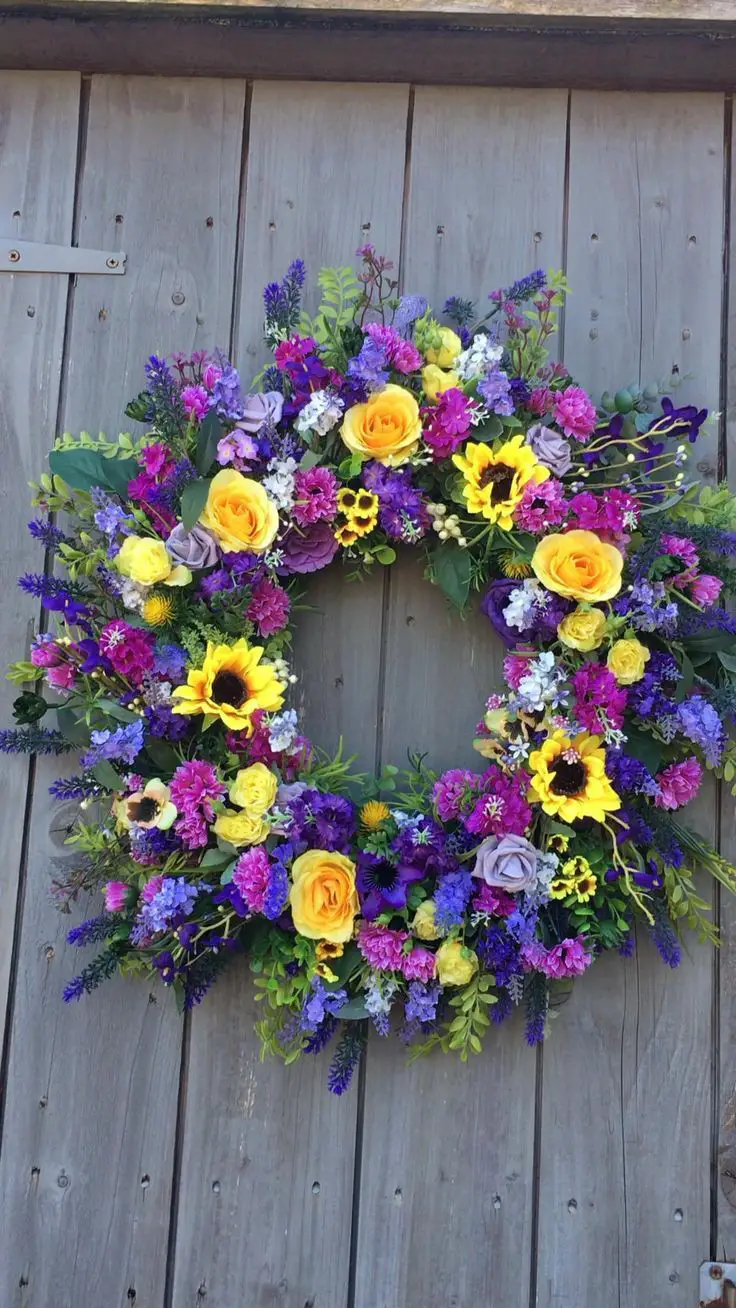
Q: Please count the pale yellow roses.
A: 9